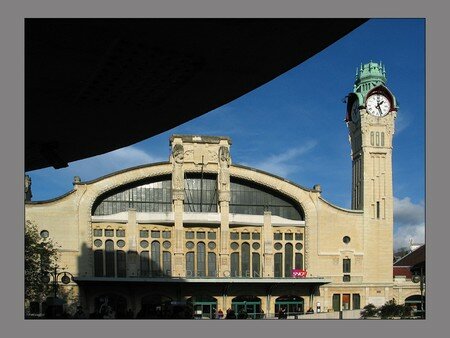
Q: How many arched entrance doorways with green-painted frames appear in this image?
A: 3